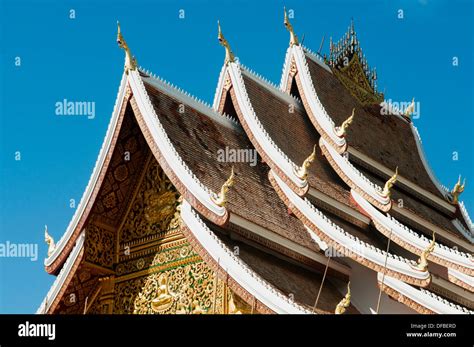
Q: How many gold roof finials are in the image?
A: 12